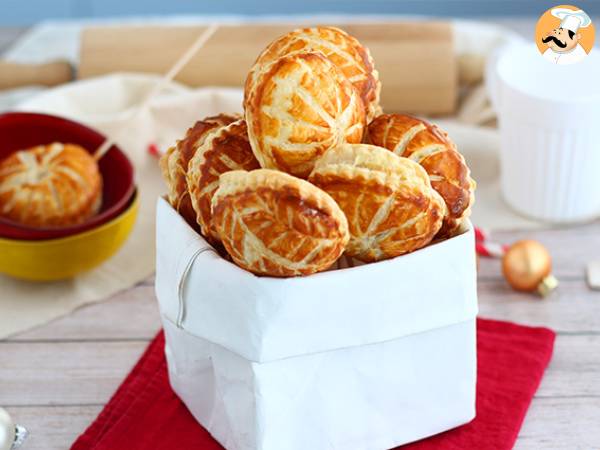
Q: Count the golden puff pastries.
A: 8